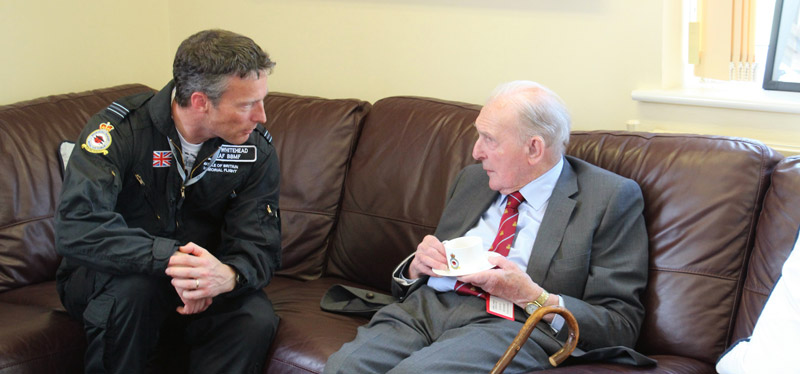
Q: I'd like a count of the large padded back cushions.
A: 5